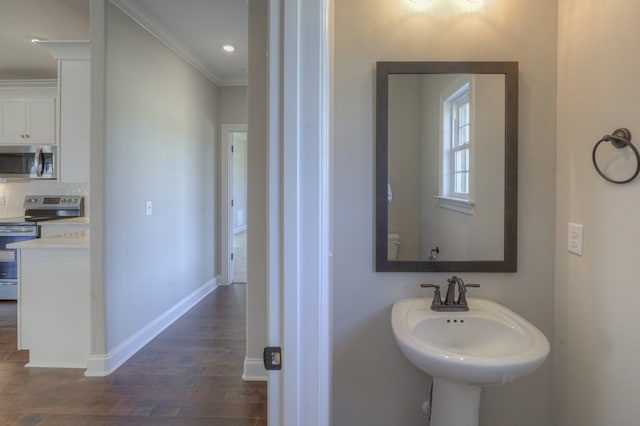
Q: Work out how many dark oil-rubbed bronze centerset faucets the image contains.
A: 1